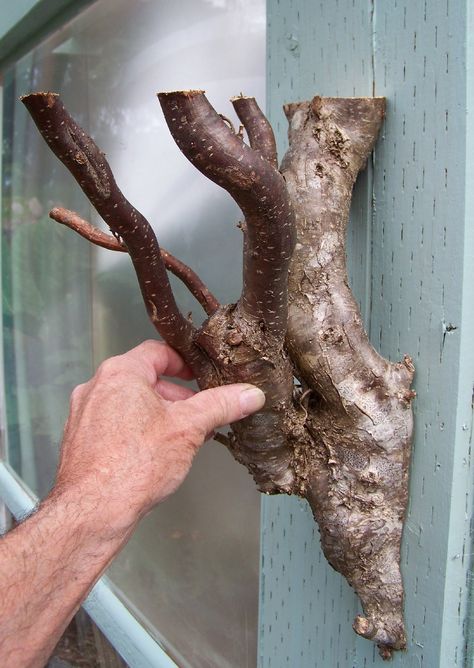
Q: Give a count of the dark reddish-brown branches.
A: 4